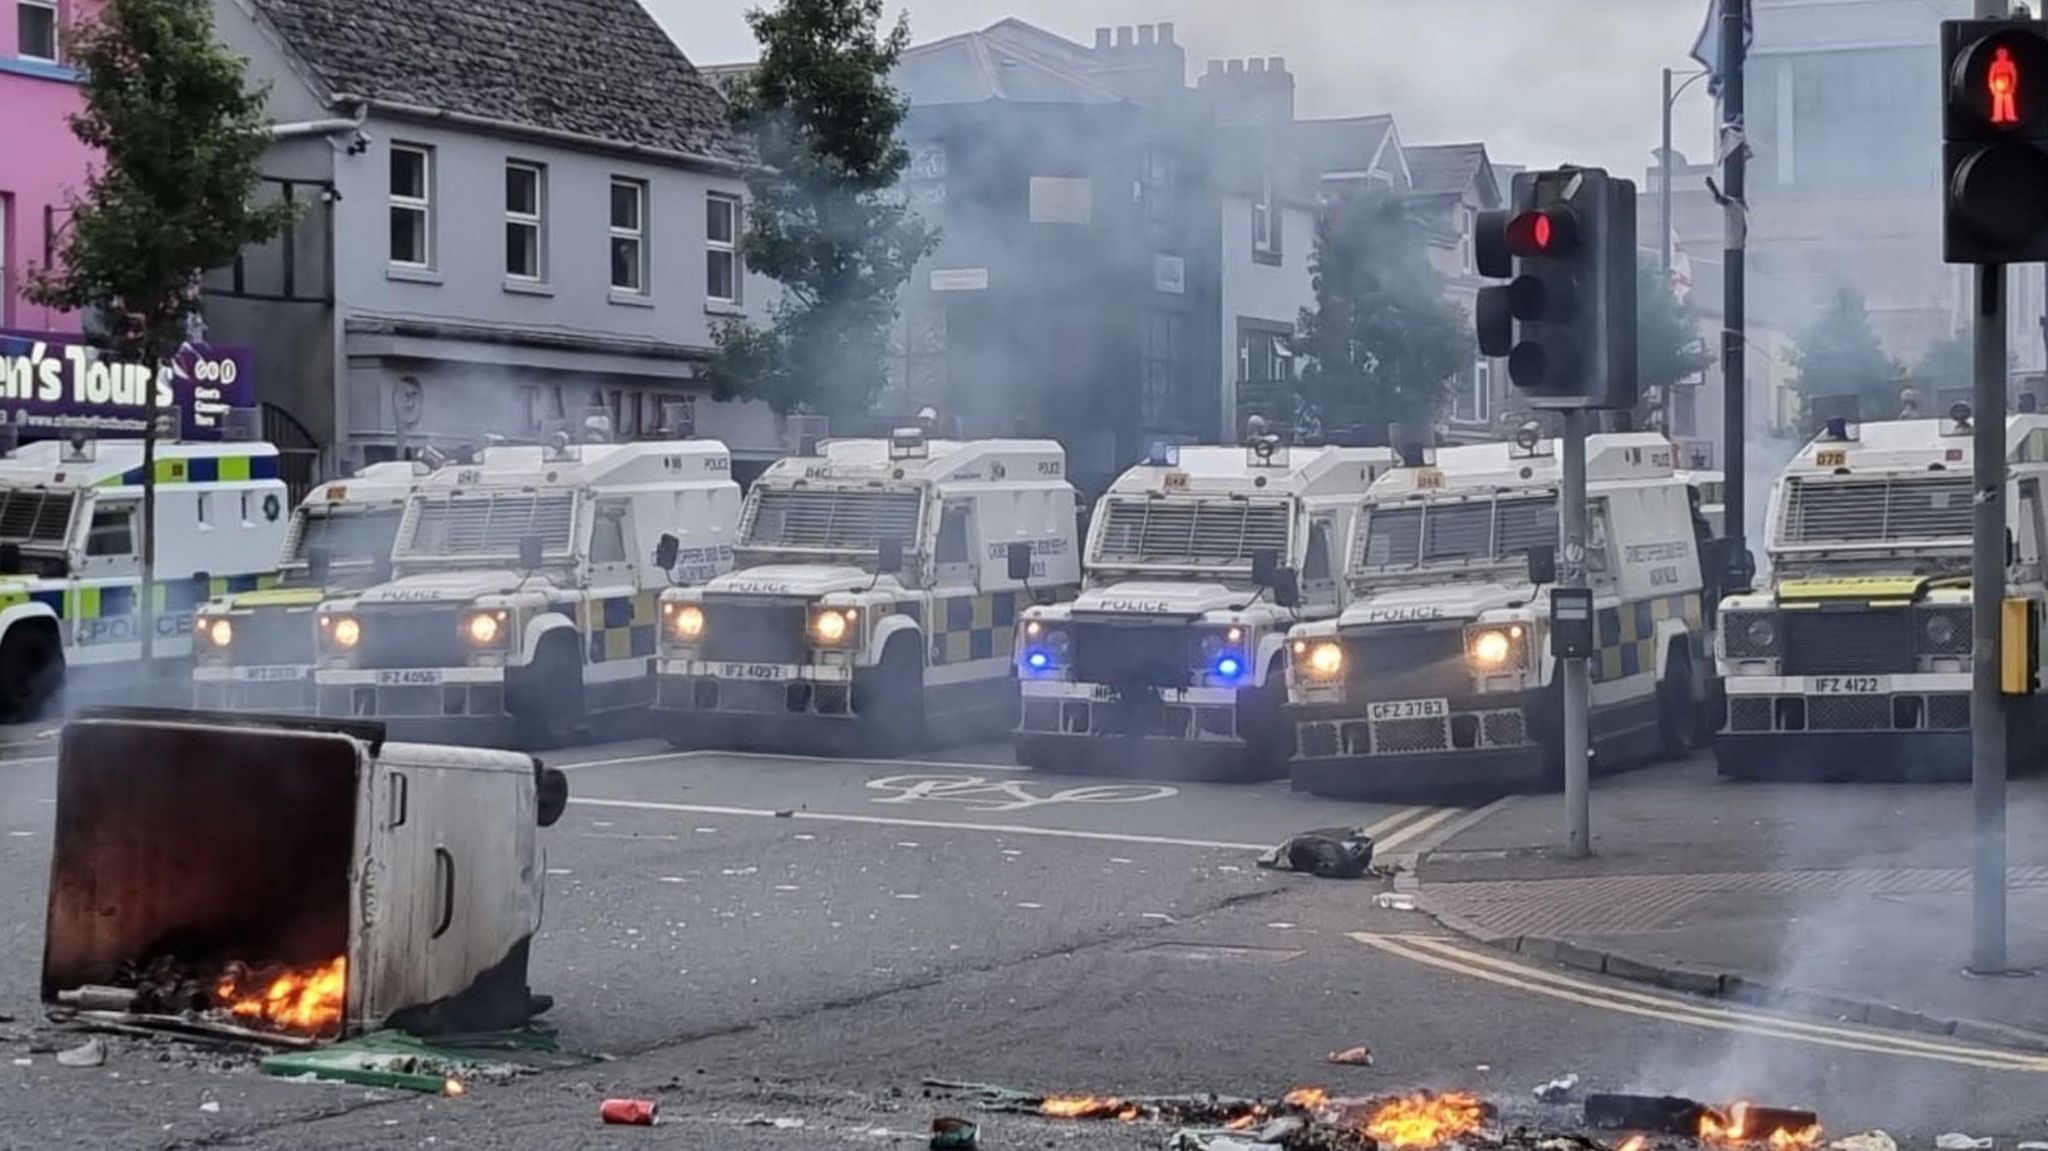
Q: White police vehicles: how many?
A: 7